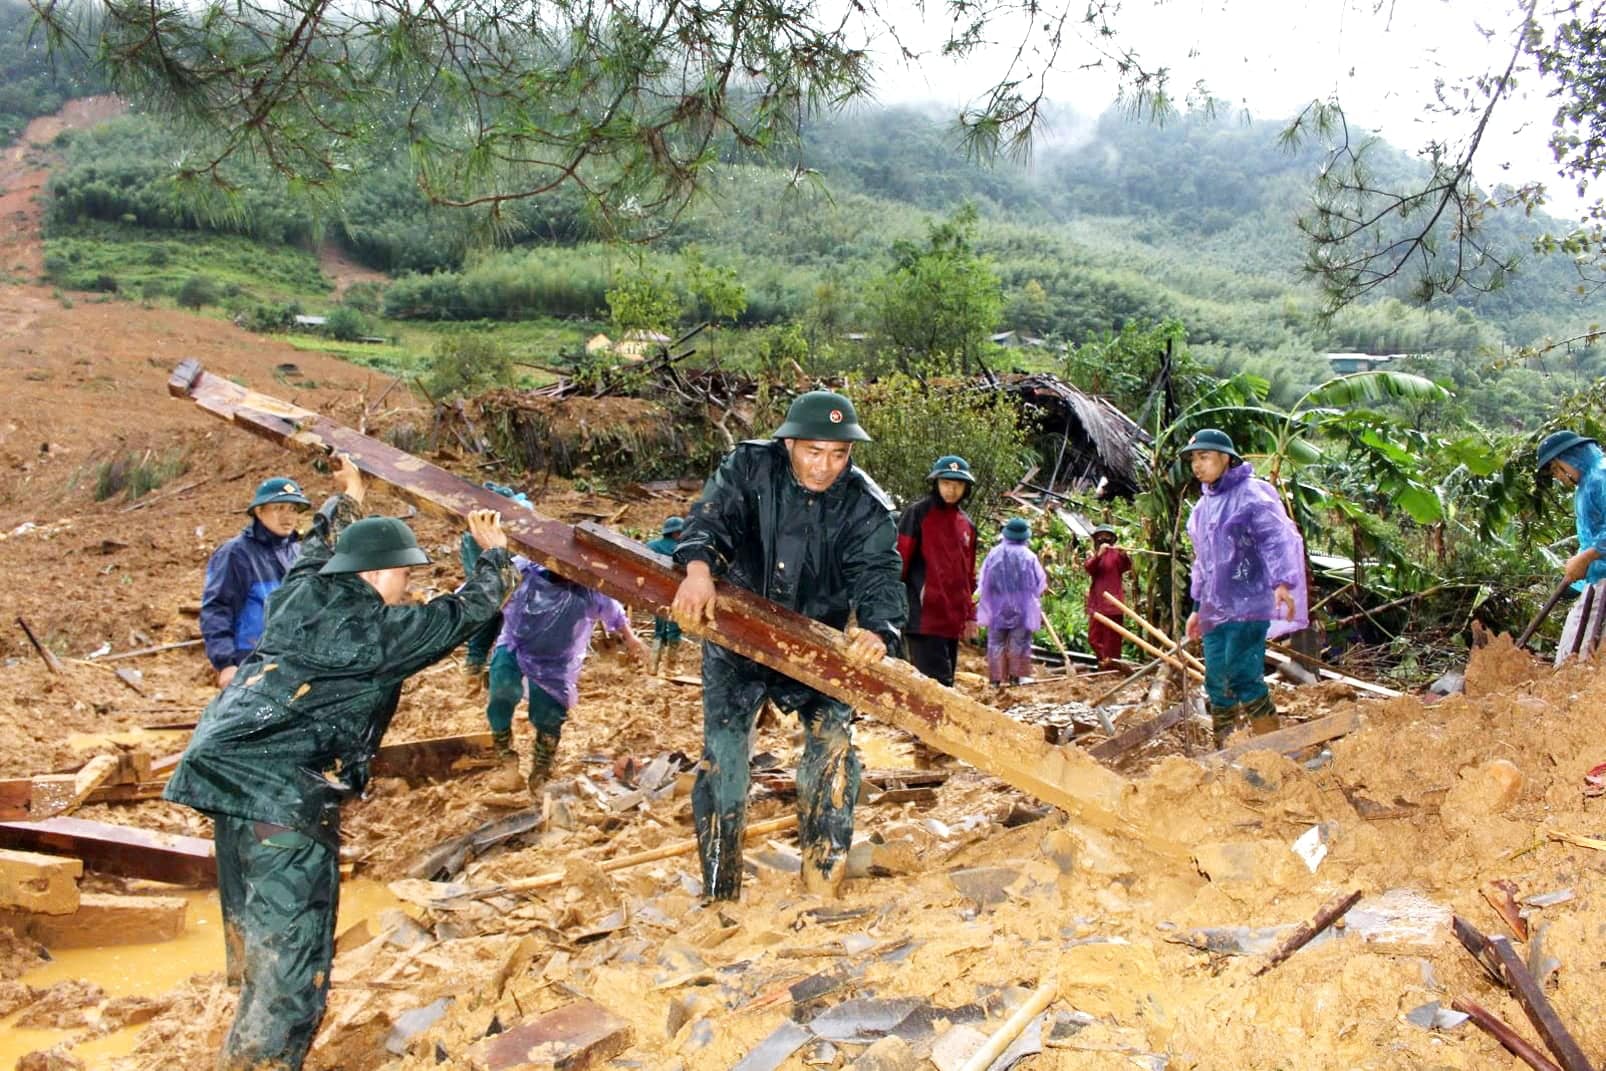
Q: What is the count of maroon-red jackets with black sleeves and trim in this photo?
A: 1